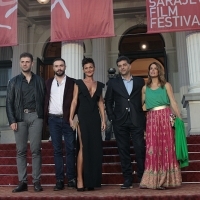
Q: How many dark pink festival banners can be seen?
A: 3